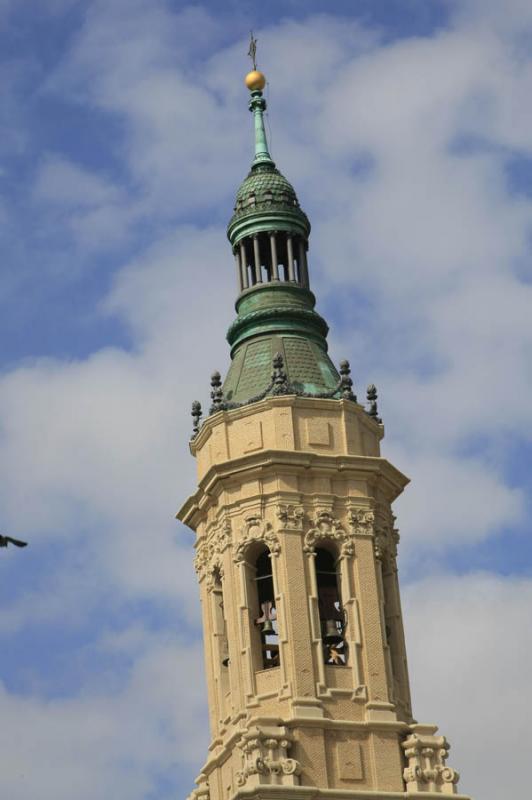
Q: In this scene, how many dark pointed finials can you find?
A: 5